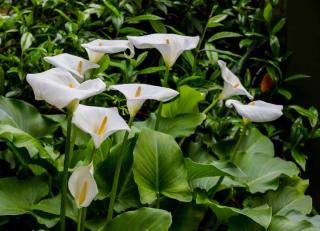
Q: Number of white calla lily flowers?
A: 9